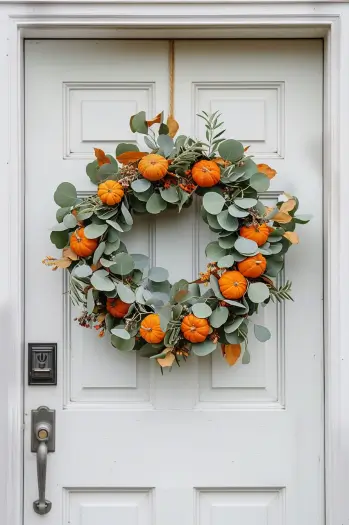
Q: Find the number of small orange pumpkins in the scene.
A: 10